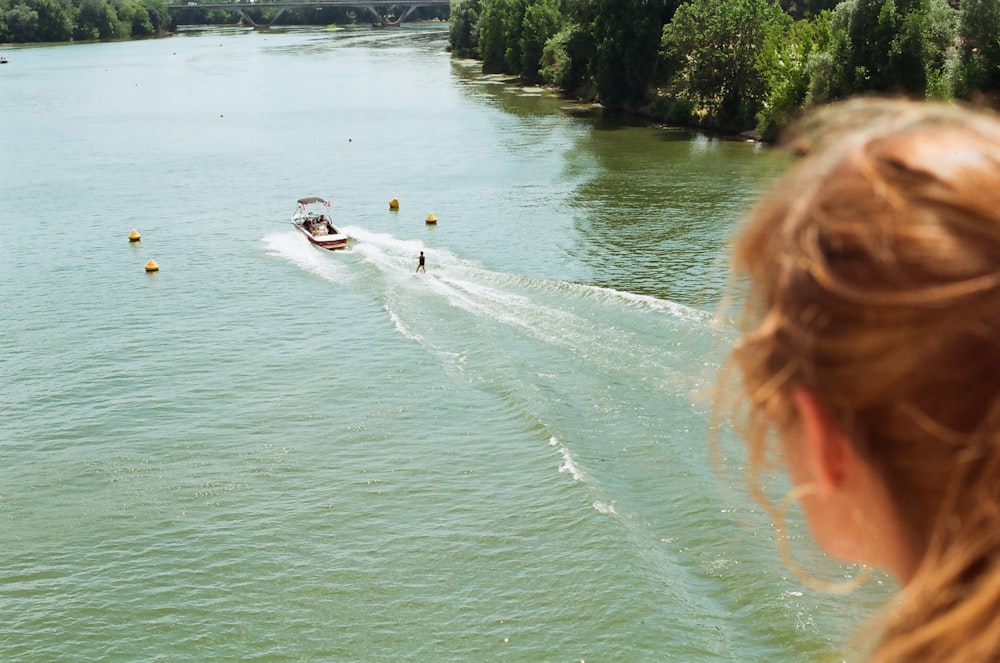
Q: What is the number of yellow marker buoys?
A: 4